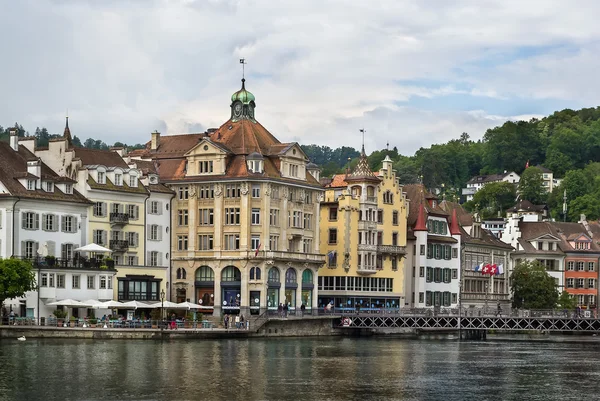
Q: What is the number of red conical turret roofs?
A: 2